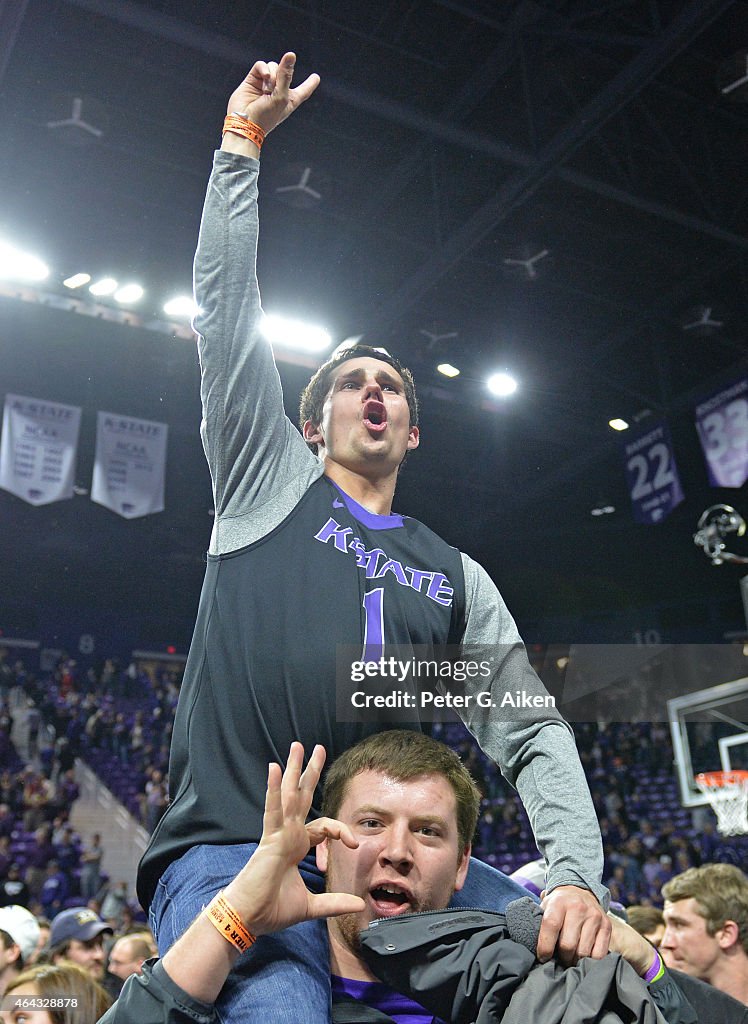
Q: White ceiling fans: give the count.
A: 6